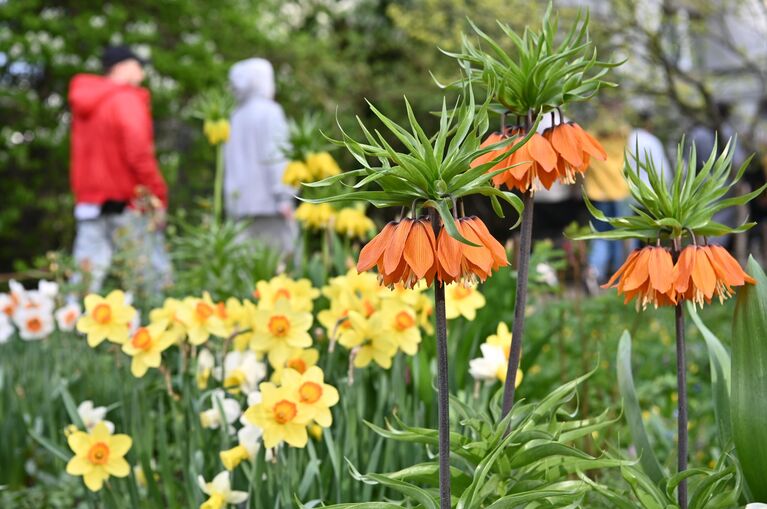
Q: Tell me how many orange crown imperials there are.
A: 3